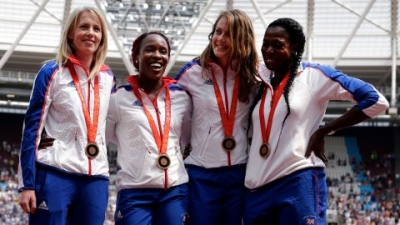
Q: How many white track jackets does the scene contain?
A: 4